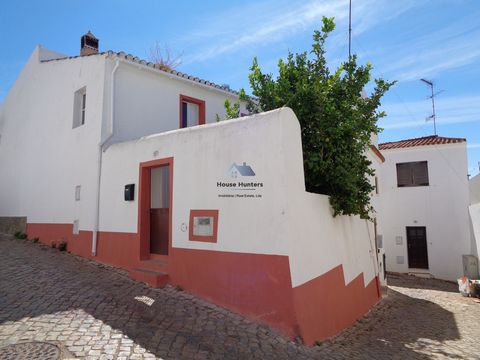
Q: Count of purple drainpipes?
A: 0